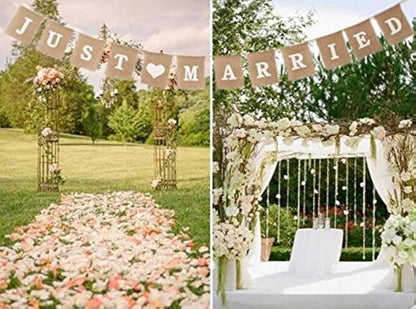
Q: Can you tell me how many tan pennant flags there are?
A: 12